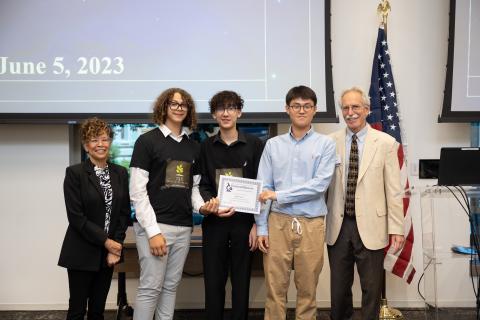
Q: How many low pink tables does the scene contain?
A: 0